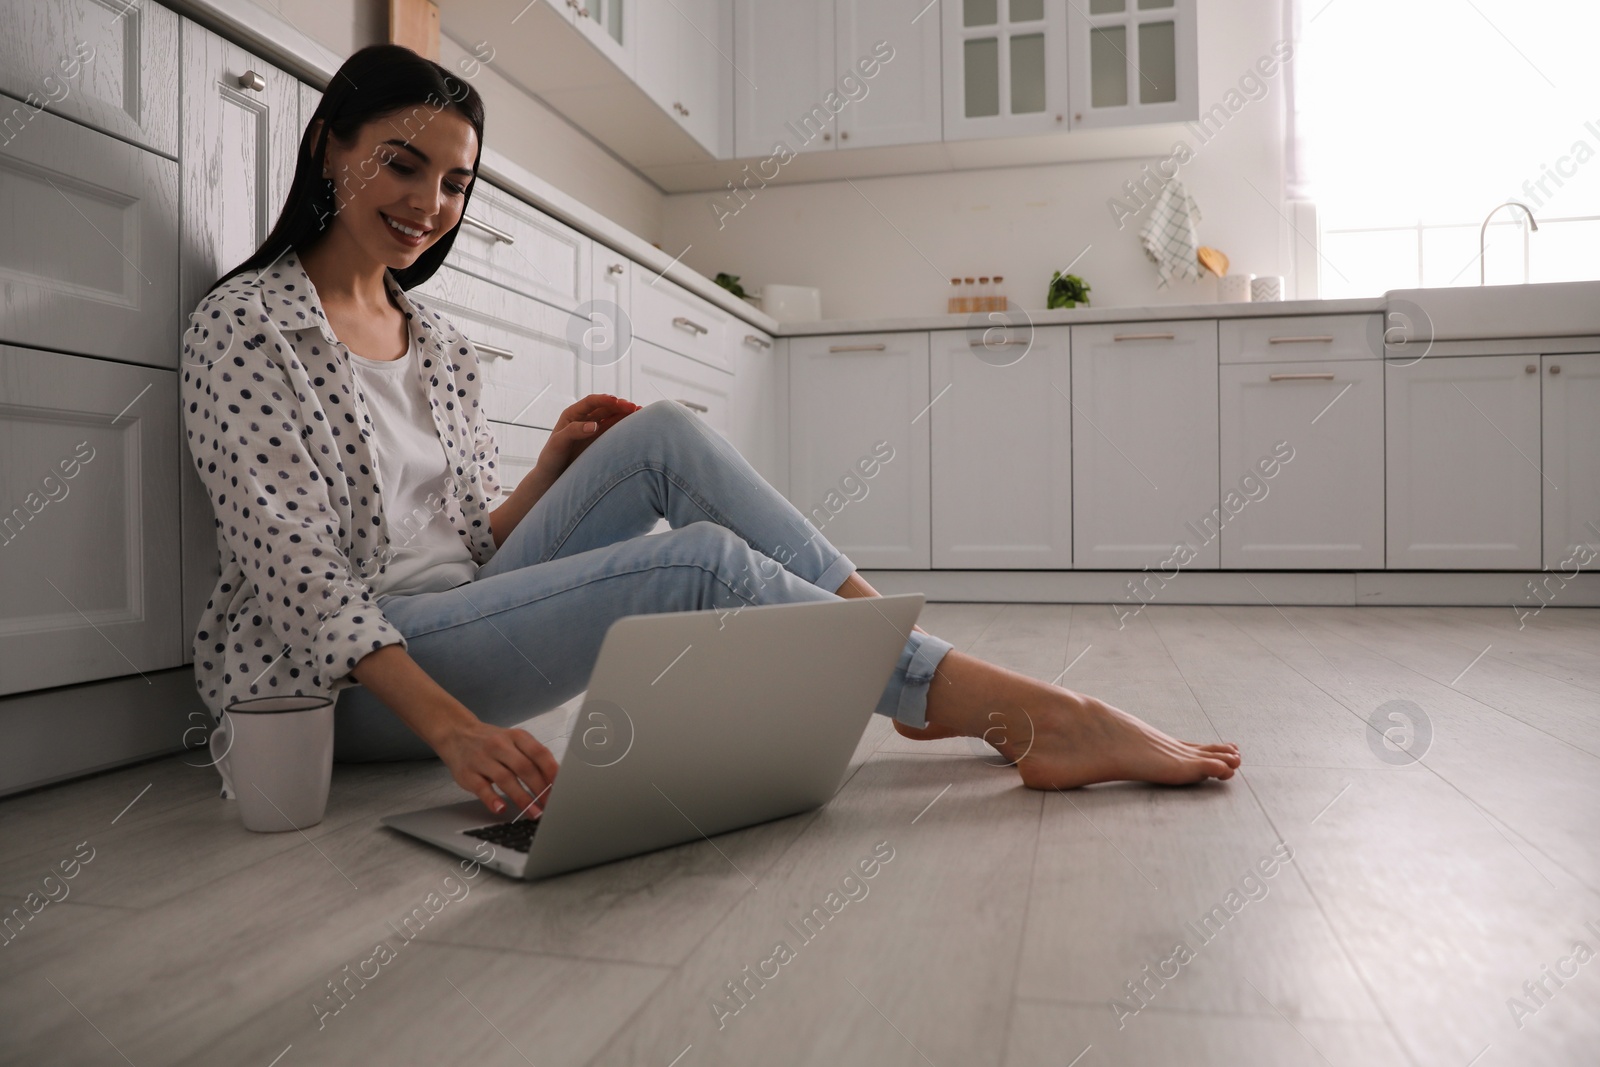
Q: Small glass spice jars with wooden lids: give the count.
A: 4